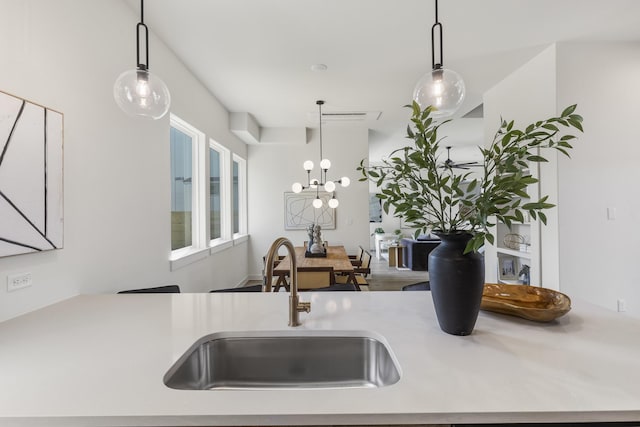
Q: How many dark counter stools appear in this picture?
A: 4